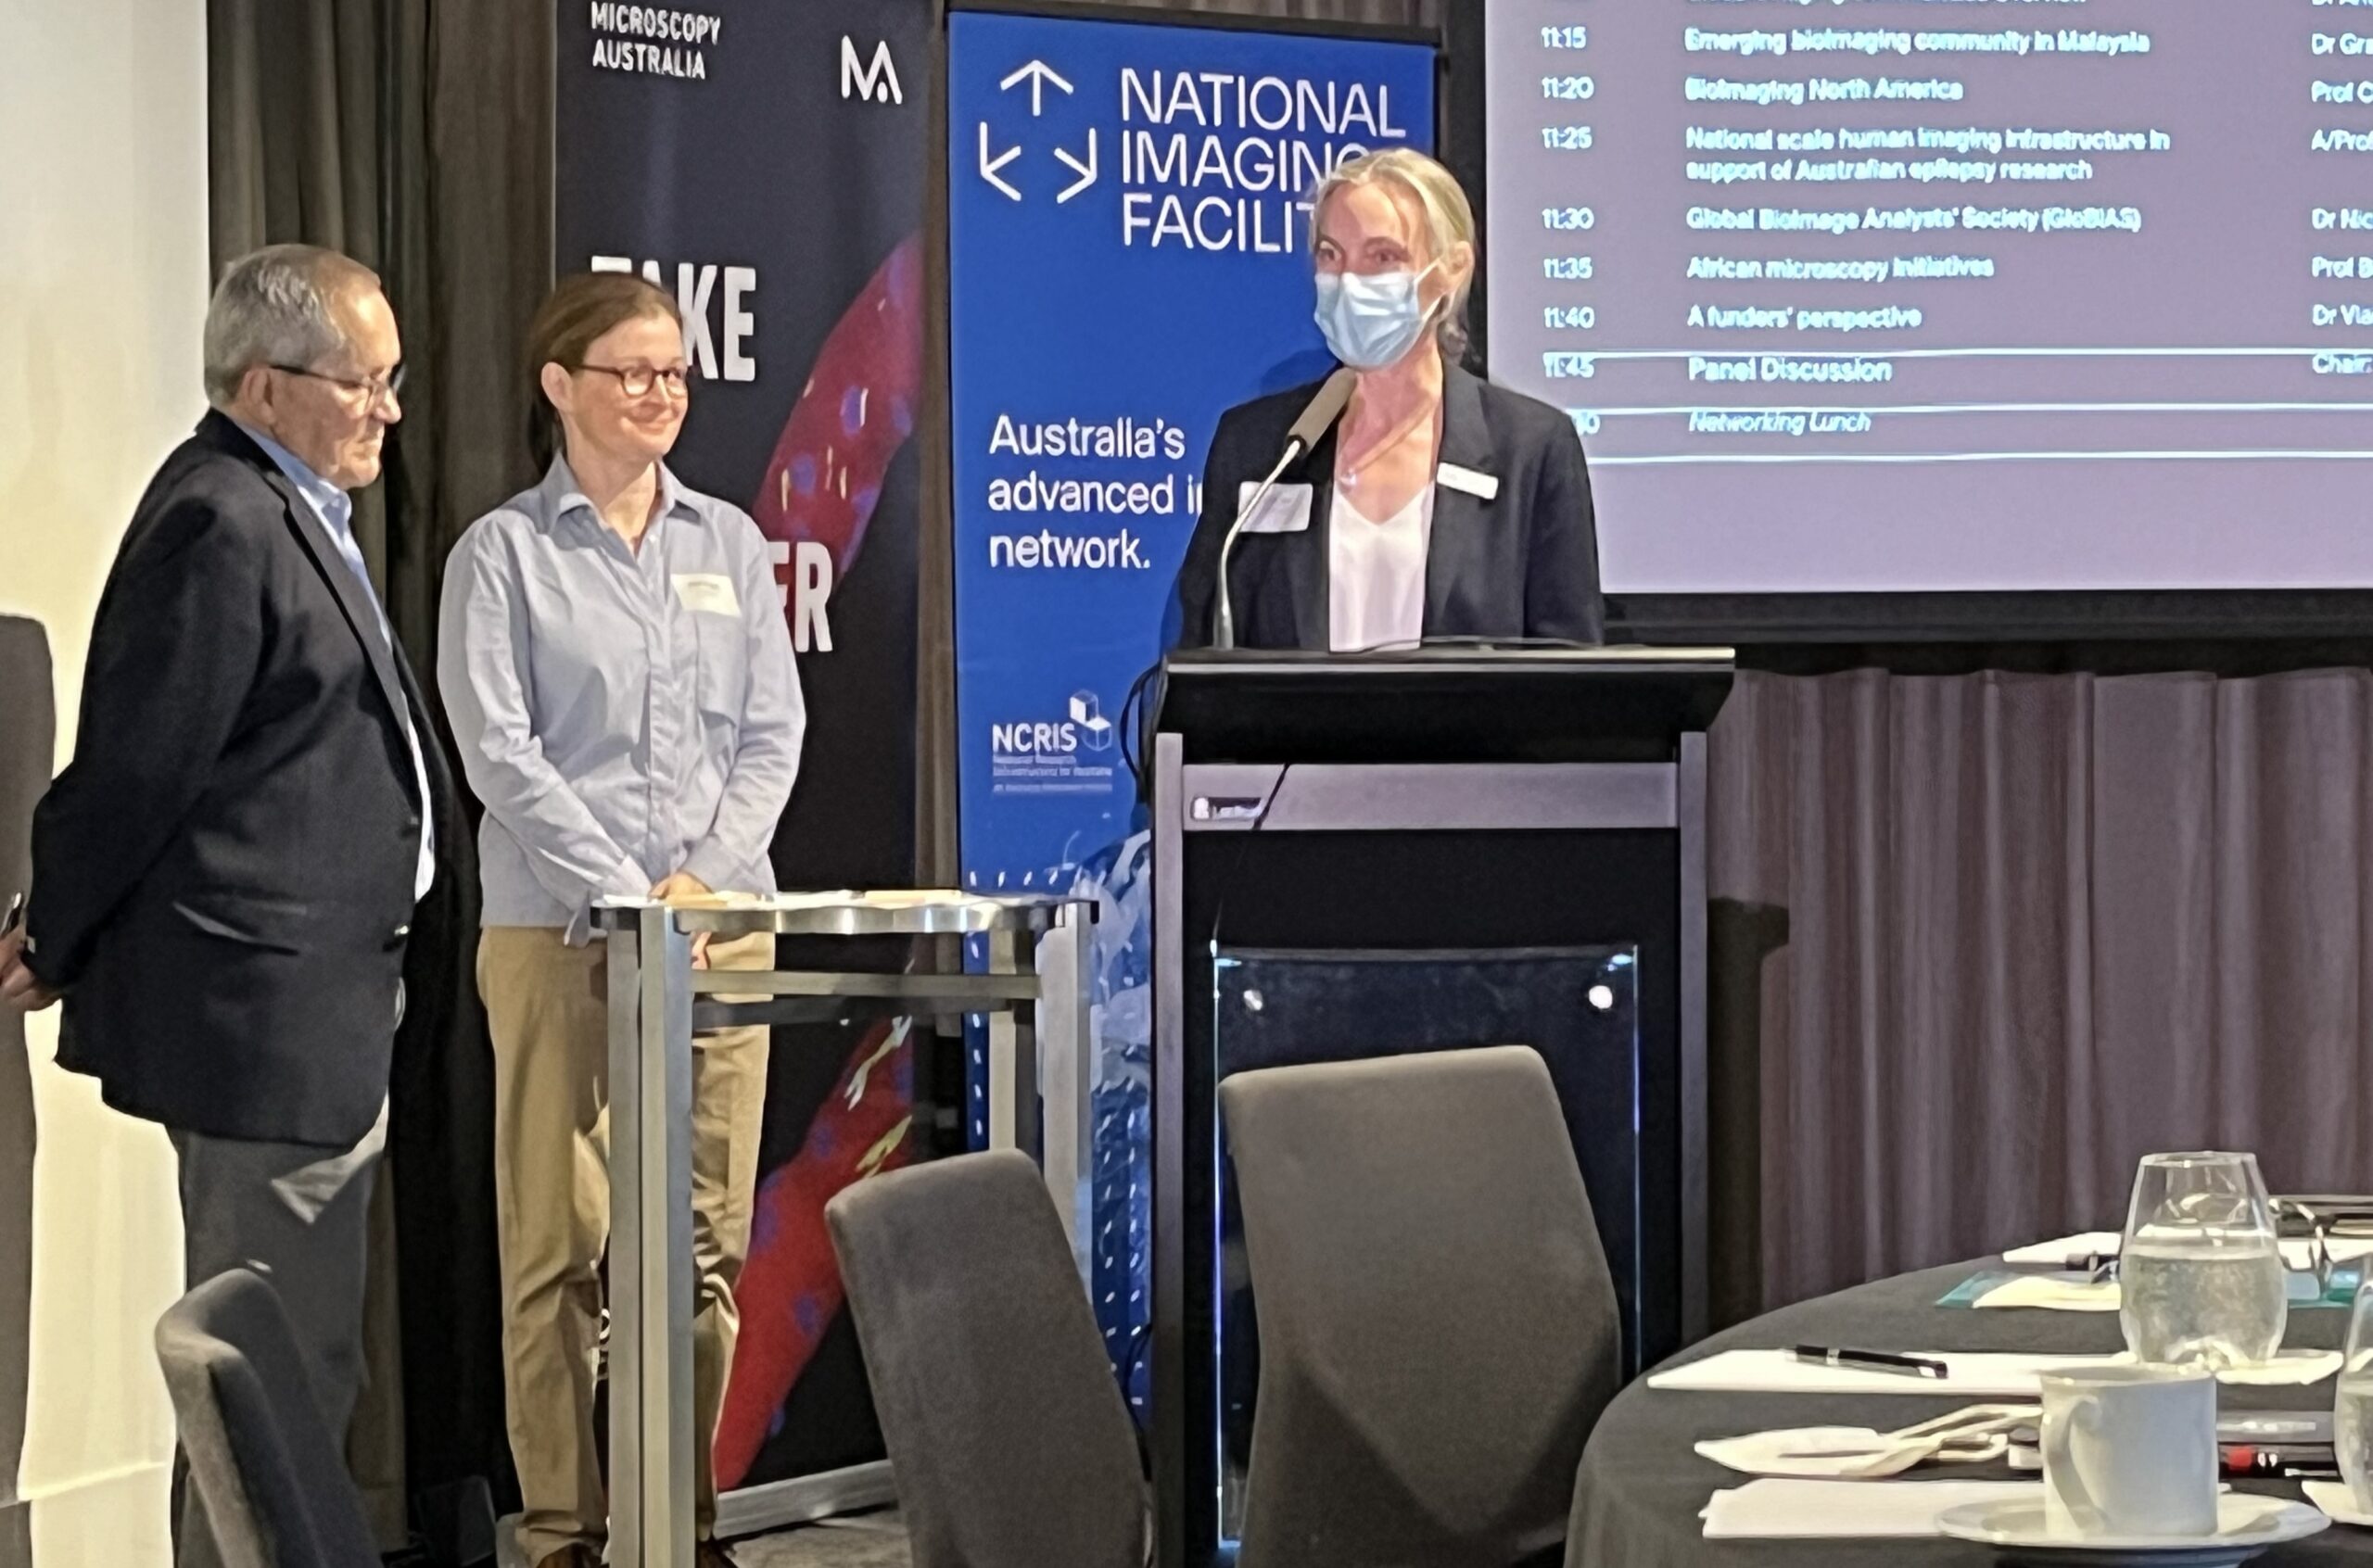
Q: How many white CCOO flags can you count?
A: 0